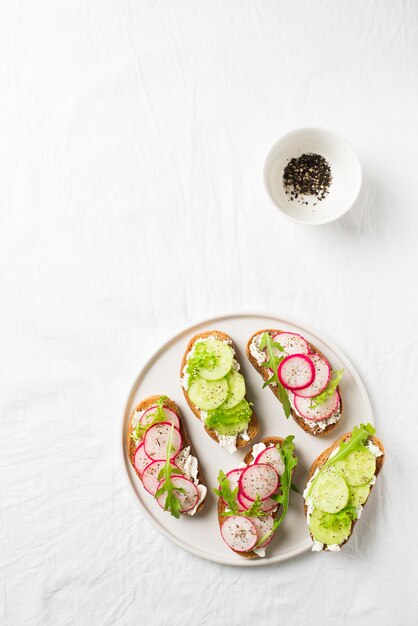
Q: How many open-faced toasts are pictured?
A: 5